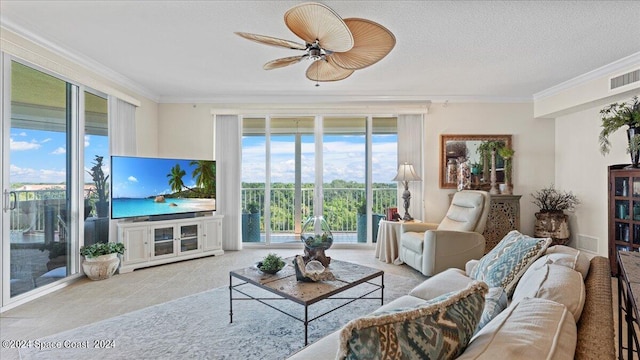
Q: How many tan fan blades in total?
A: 5